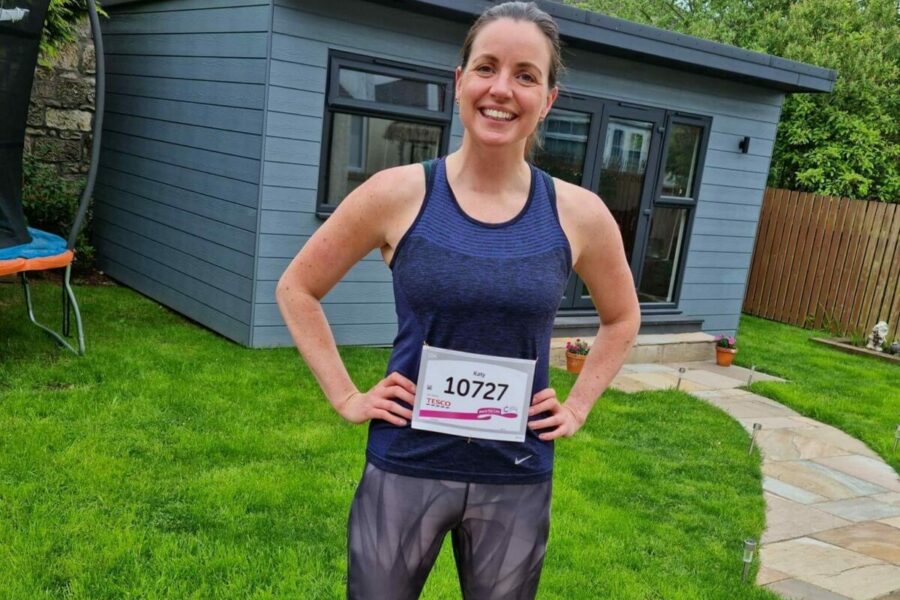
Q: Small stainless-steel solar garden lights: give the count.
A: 5